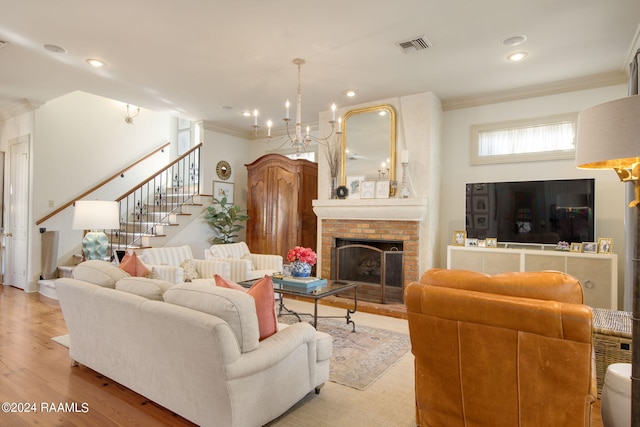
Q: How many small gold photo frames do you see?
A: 4